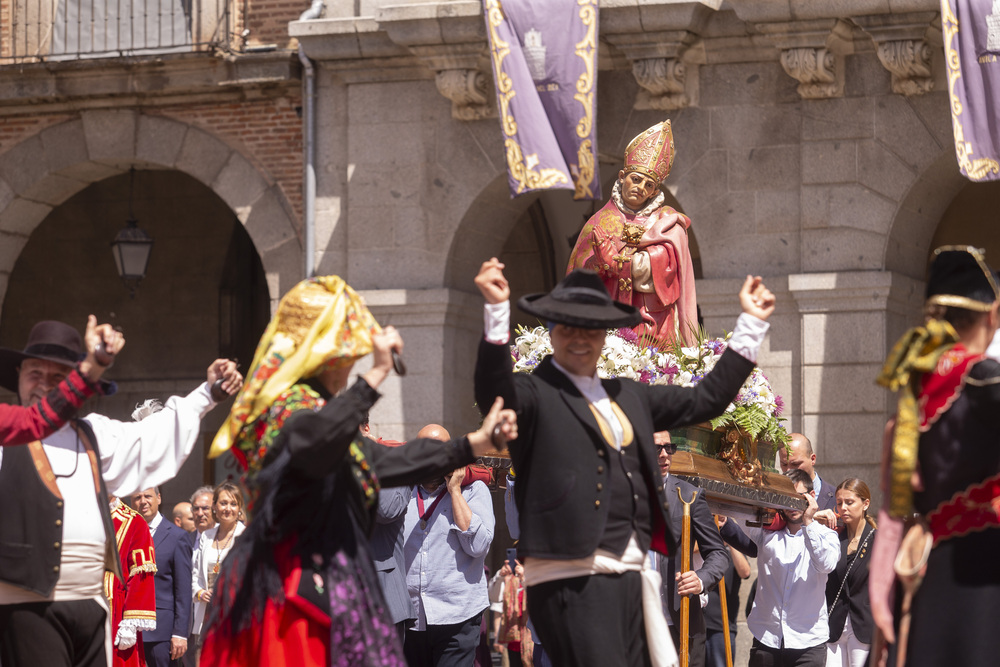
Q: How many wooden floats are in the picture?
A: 1